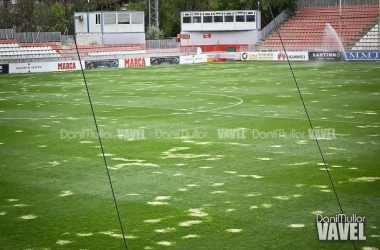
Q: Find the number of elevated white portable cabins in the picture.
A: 2